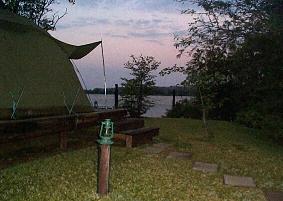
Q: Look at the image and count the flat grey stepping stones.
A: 5